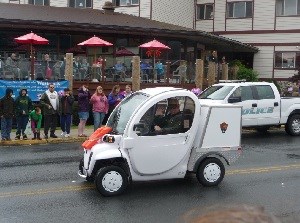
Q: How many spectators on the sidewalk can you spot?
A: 9